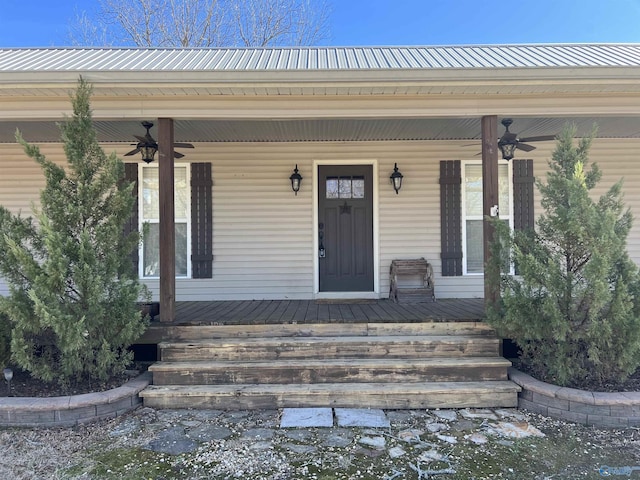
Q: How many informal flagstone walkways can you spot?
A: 1